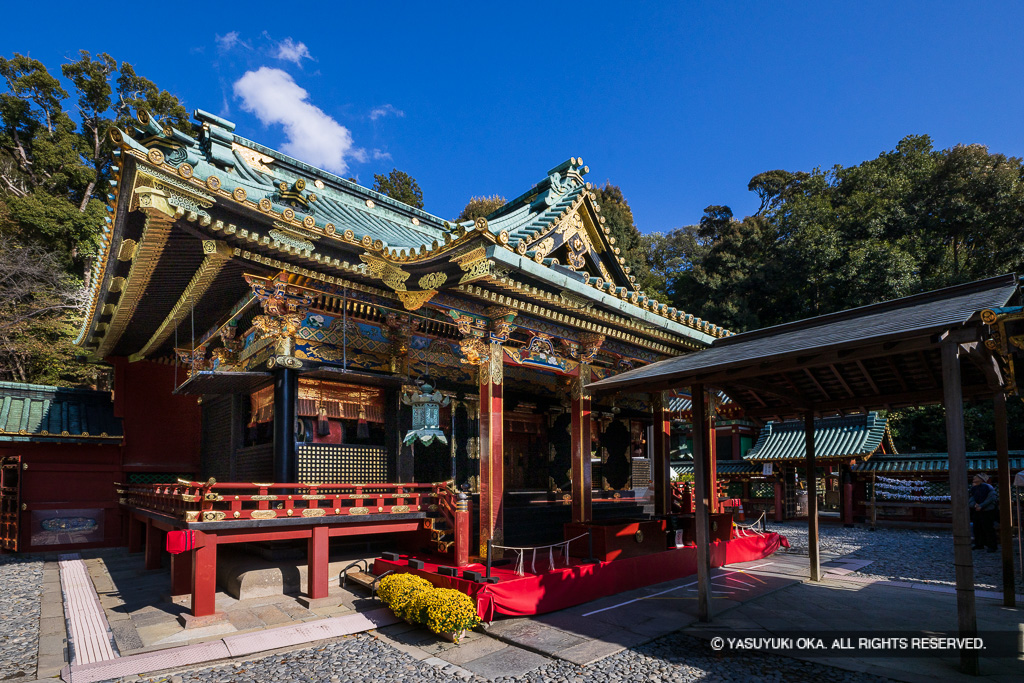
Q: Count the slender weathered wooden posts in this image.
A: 4